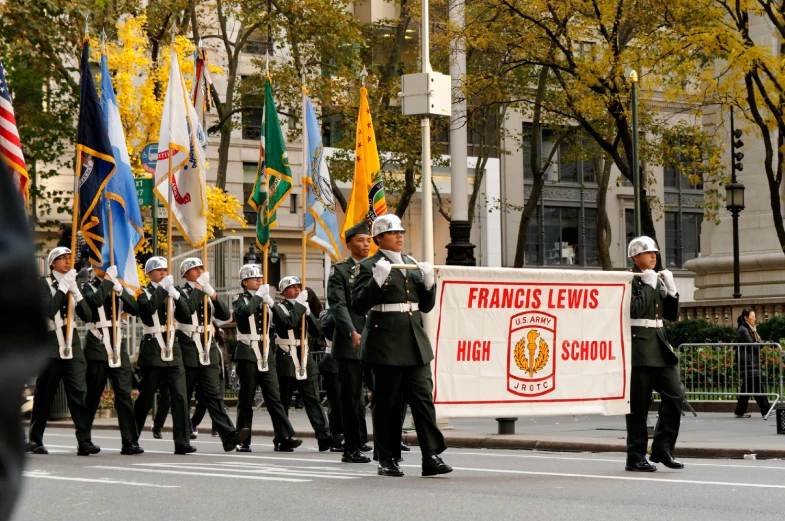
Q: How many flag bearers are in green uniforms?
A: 6